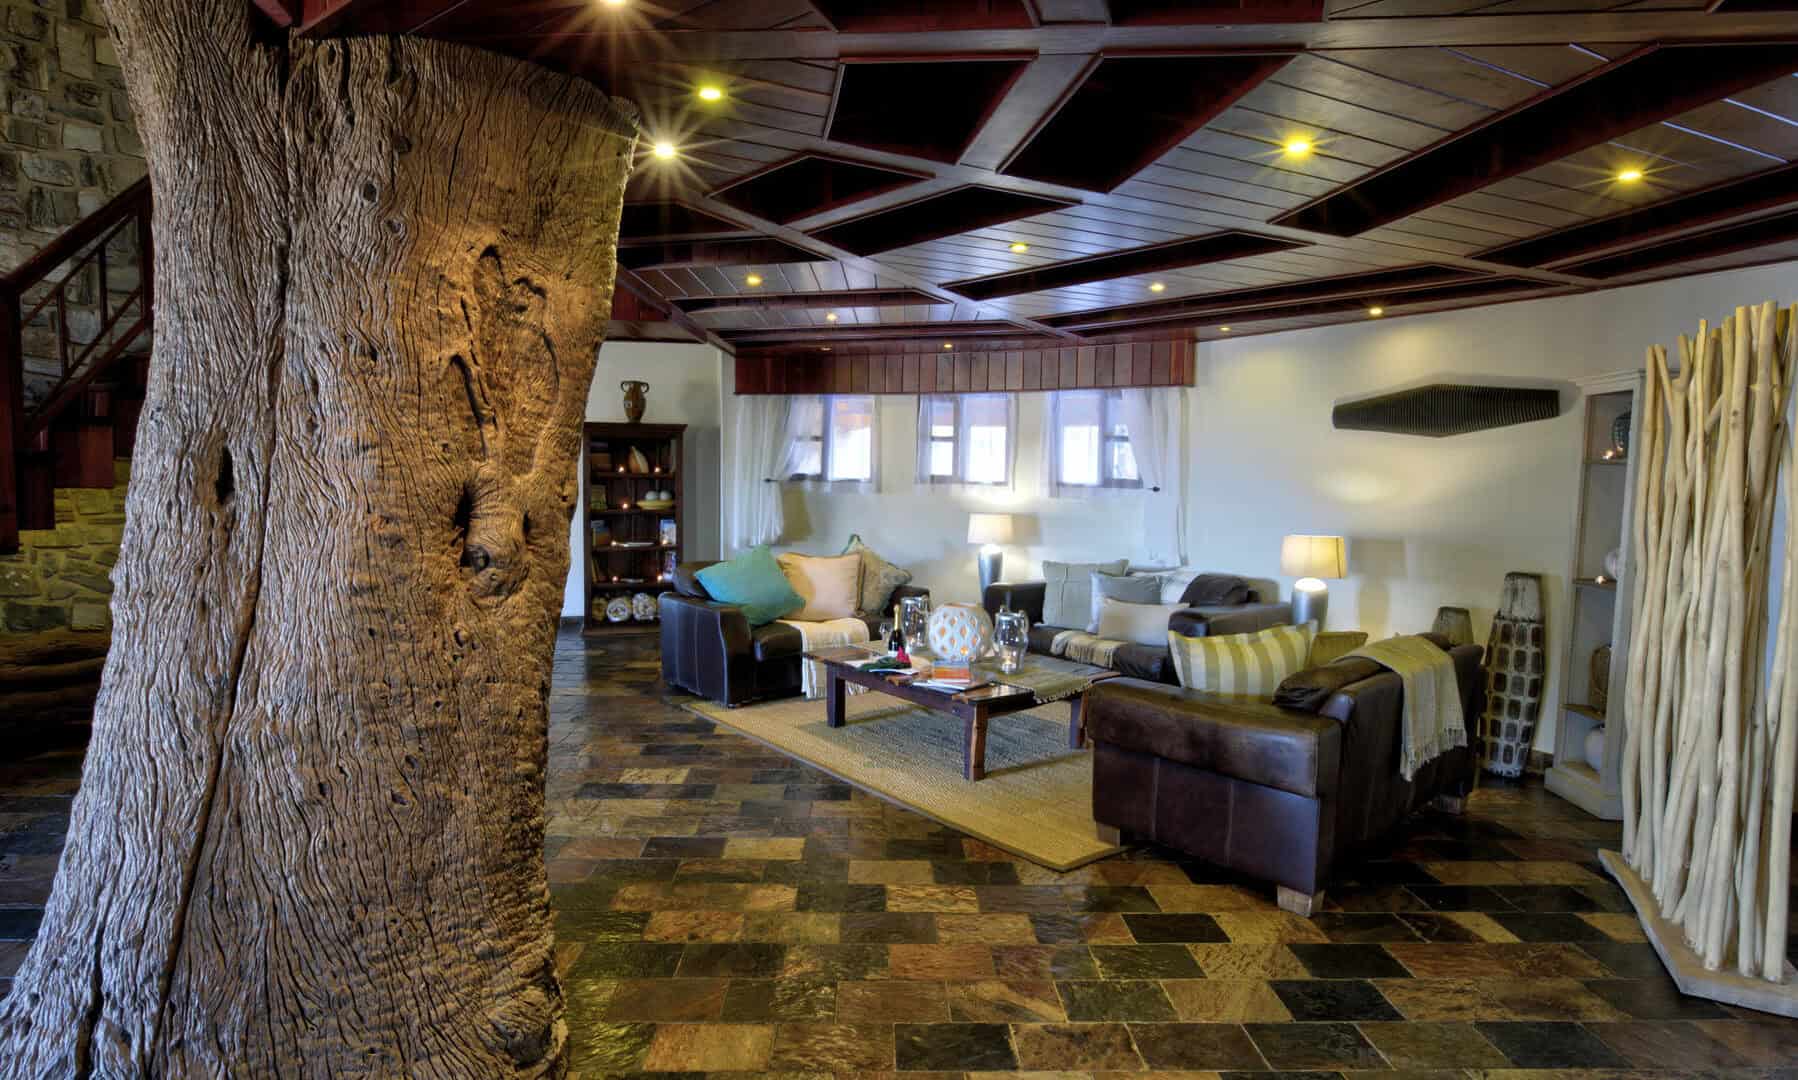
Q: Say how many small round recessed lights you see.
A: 13